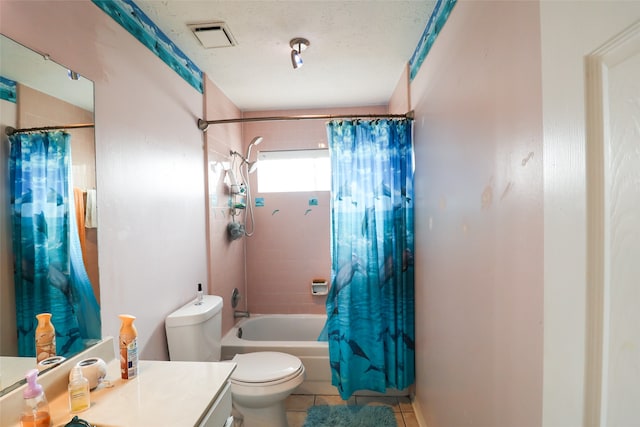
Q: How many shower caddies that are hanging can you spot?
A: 1